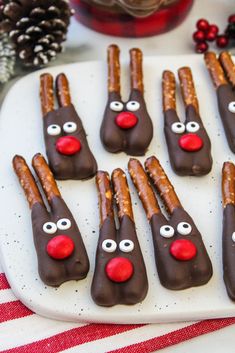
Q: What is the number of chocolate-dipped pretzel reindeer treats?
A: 8